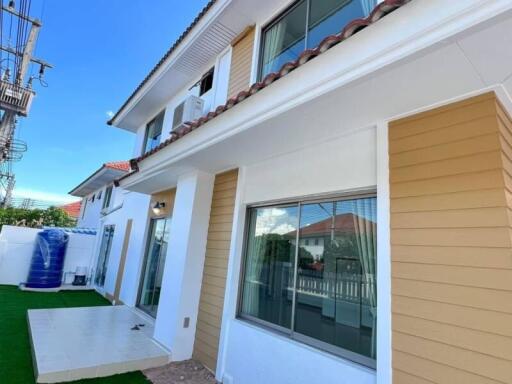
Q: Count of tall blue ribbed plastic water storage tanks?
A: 1